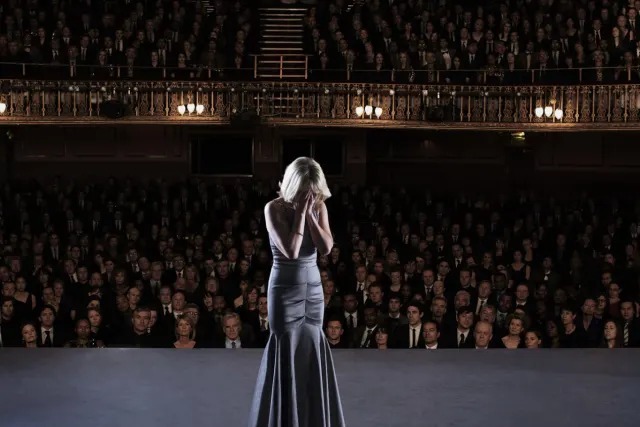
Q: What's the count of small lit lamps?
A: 10